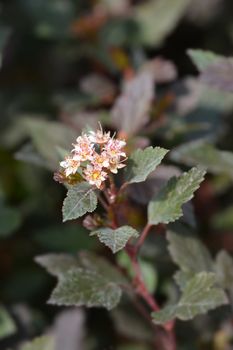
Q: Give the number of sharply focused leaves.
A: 4